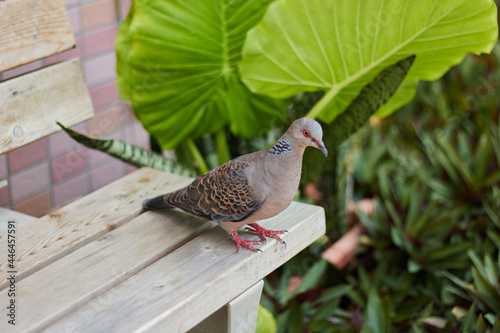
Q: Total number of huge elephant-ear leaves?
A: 2